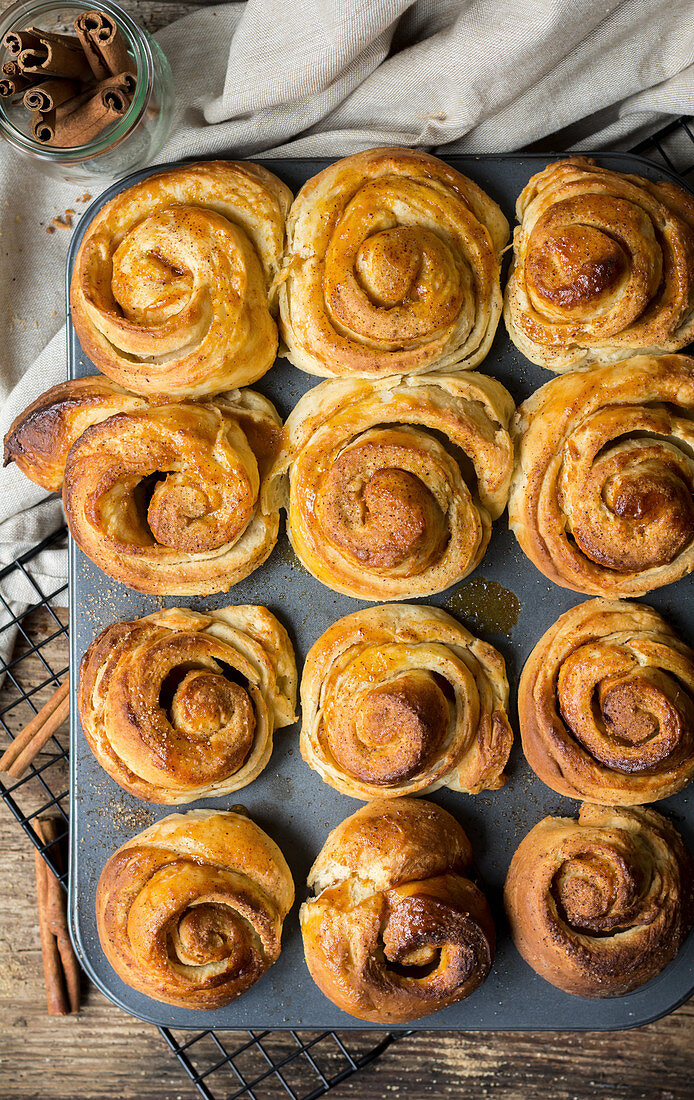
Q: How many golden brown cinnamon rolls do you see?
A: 12